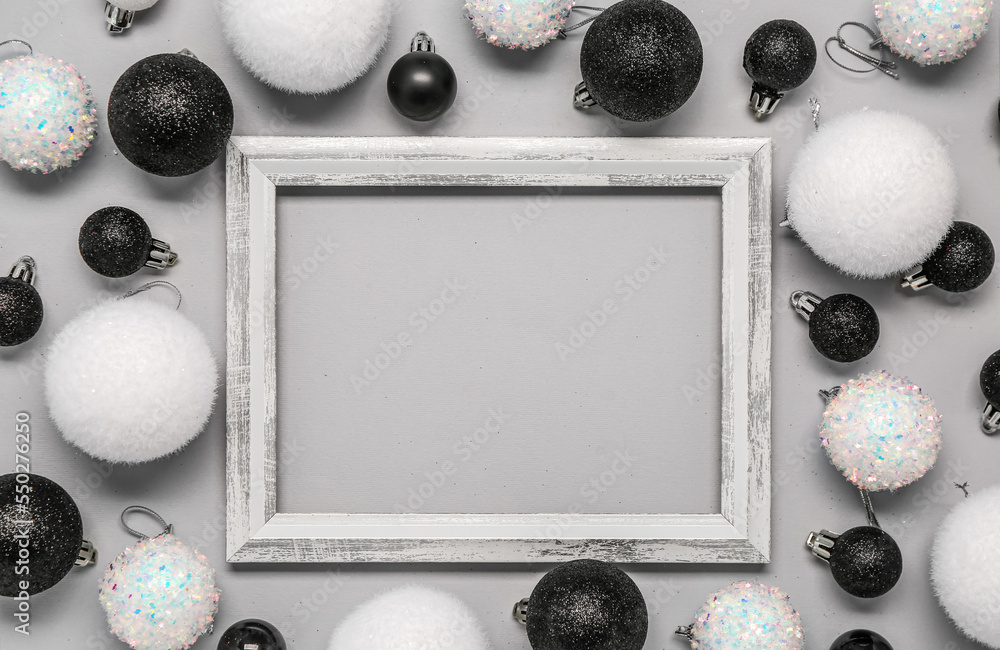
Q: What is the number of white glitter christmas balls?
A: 6